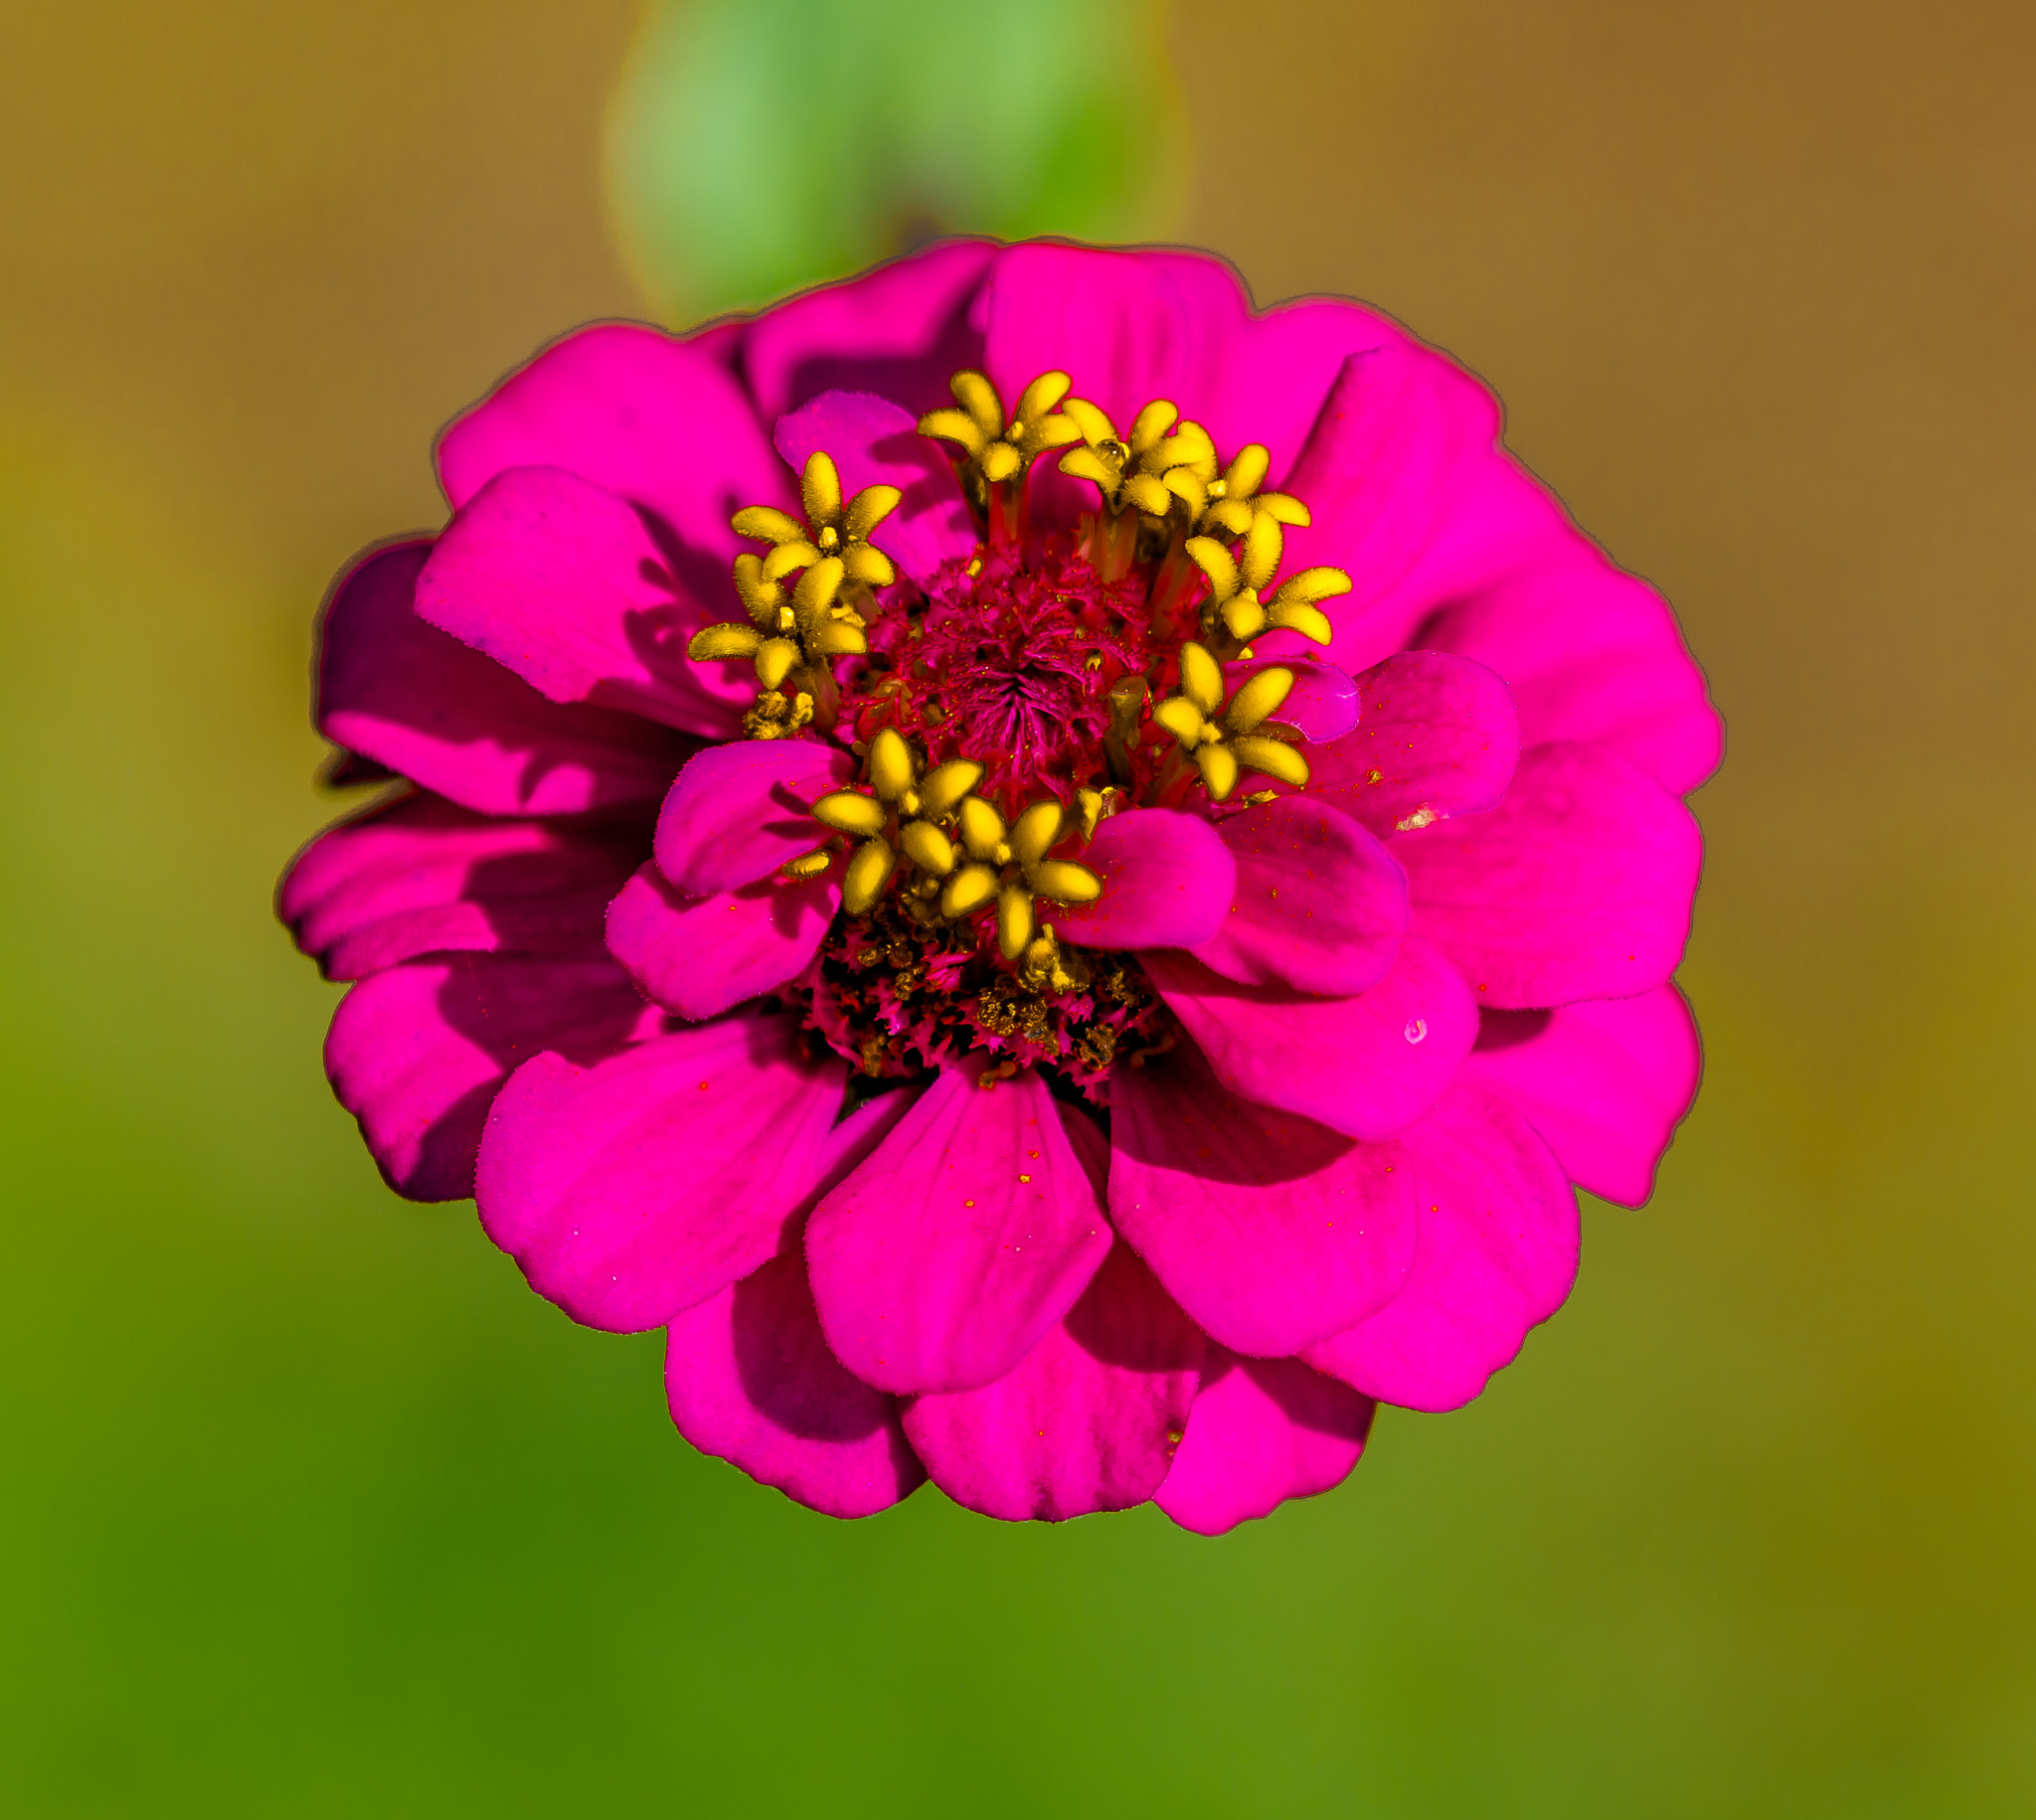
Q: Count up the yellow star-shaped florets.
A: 9